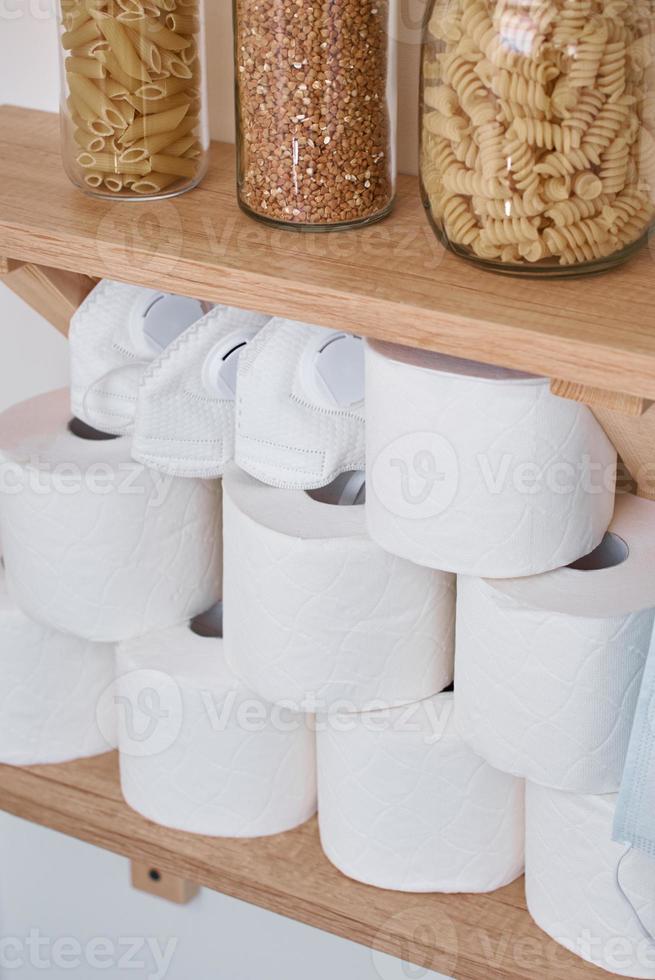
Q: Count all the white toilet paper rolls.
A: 8